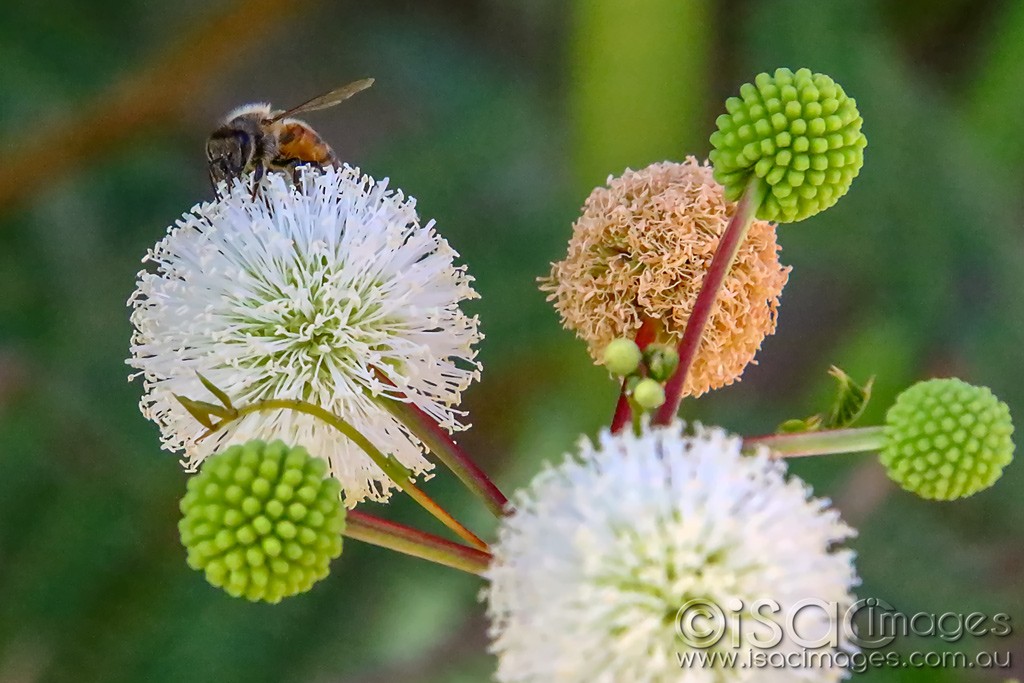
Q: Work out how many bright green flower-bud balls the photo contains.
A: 3